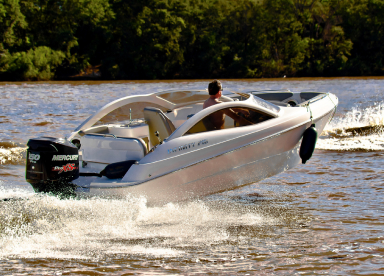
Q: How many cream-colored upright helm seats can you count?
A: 1